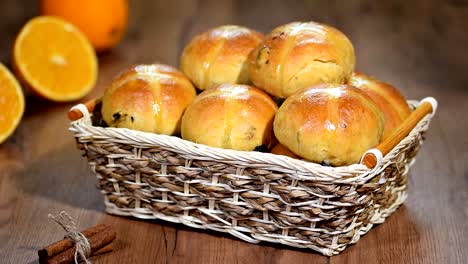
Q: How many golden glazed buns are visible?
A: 6